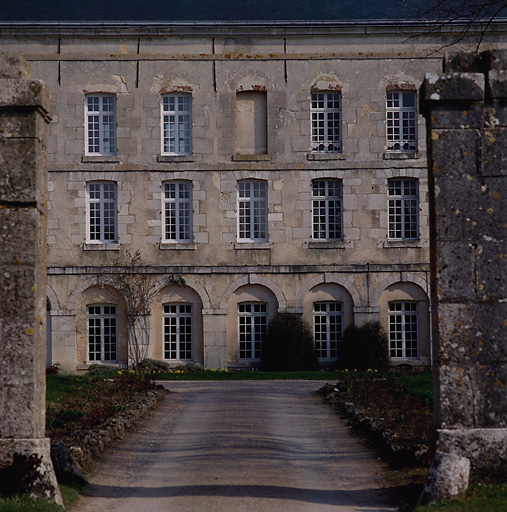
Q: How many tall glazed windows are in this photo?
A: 14